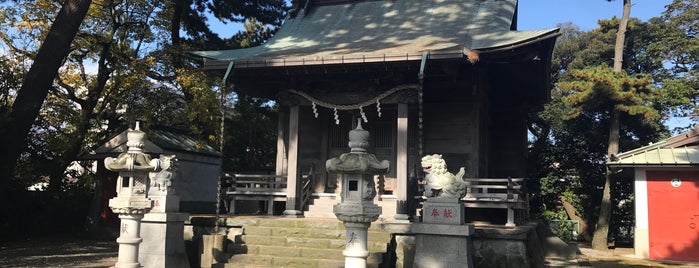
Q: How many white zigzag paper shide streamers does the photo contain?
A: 4